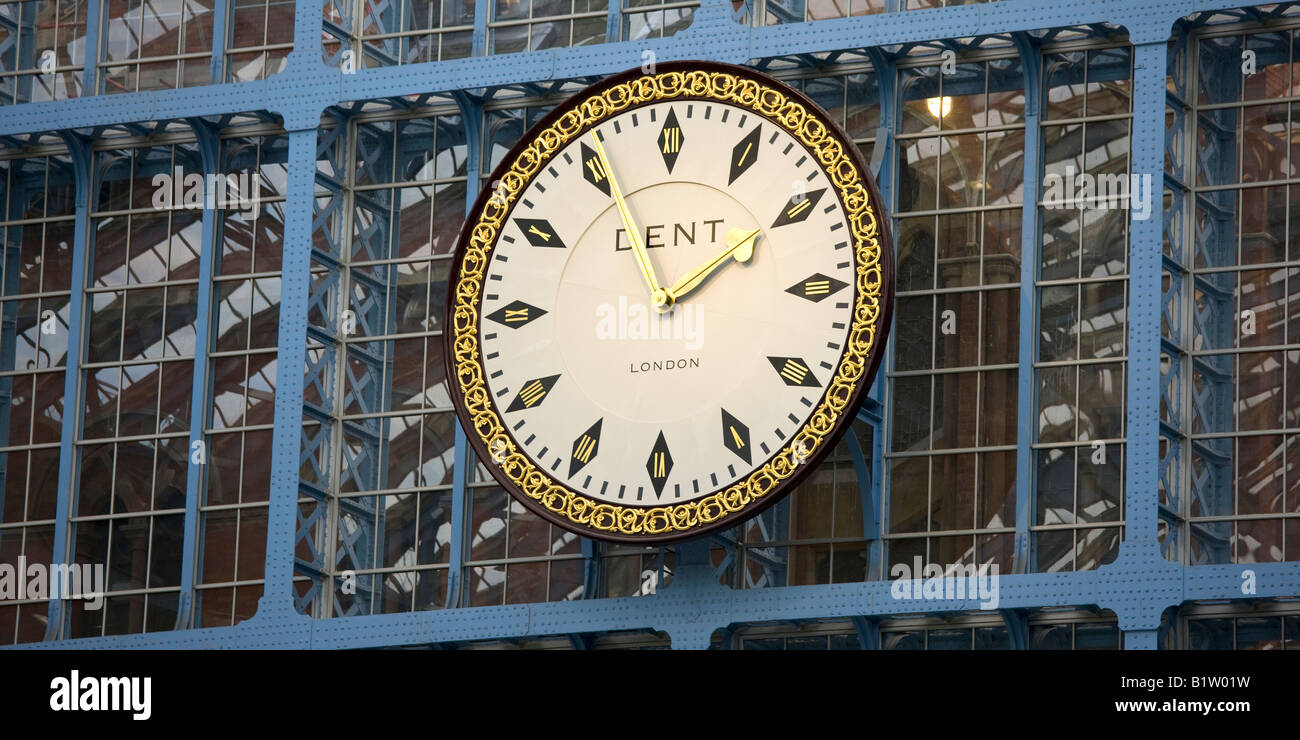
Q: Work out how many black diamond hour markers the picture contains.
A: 12